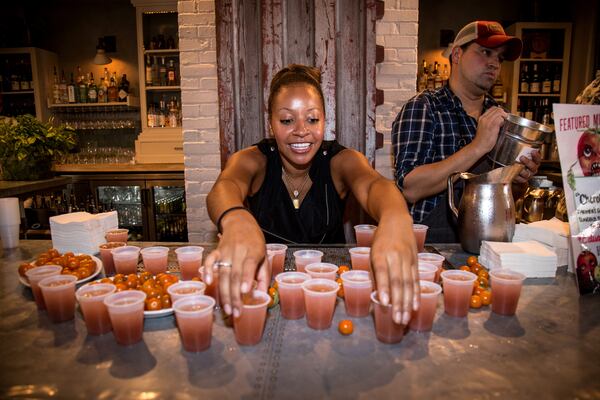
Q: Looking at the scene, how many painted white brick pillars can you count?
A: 2